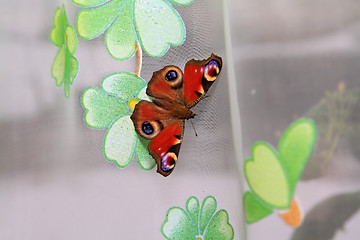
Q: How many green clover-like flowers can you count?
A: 5